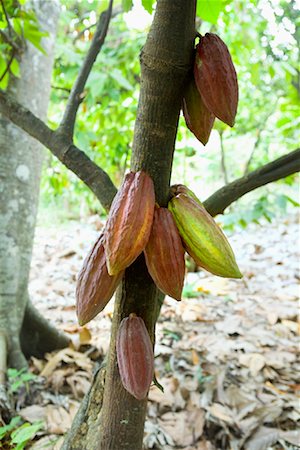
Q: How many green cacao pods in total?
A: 1